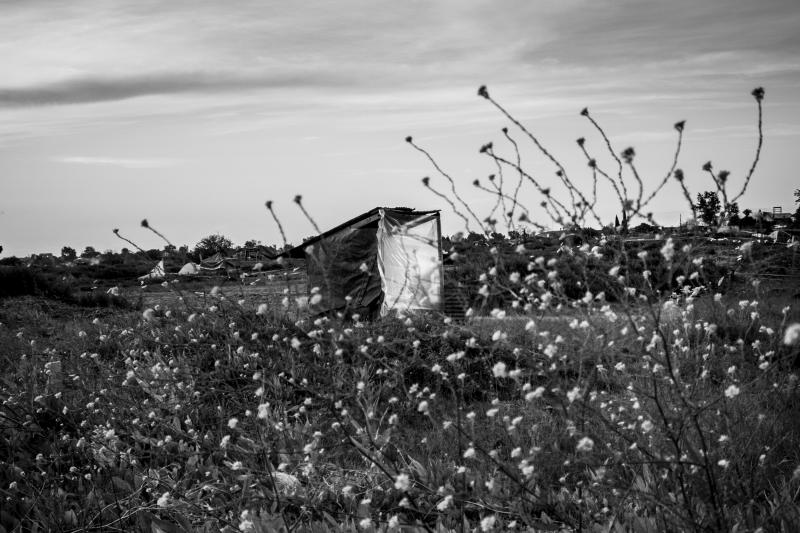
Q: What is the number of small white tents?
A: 2